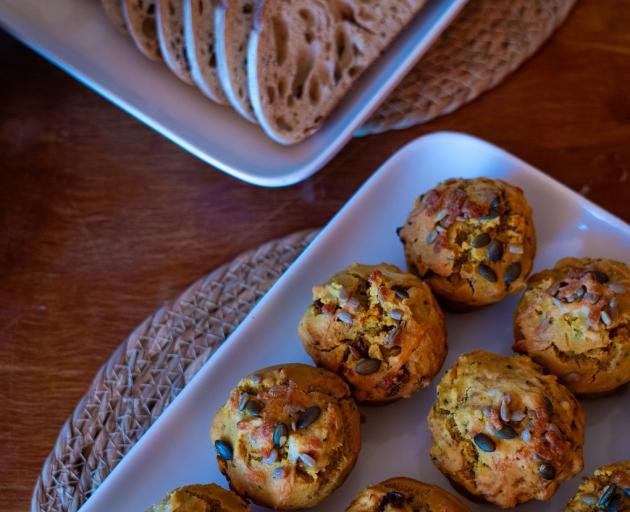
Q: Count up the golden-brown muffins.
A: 8